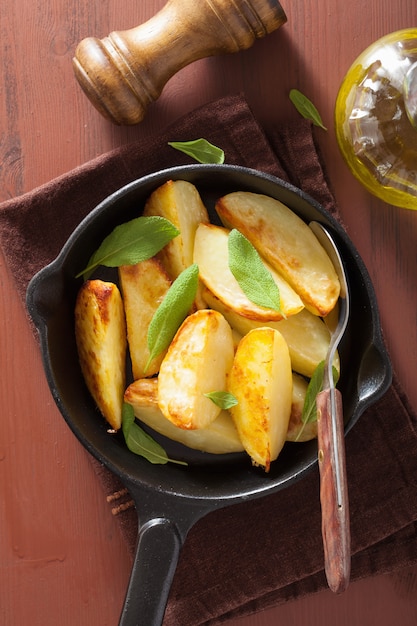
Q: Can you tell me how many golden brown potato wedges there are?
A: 10